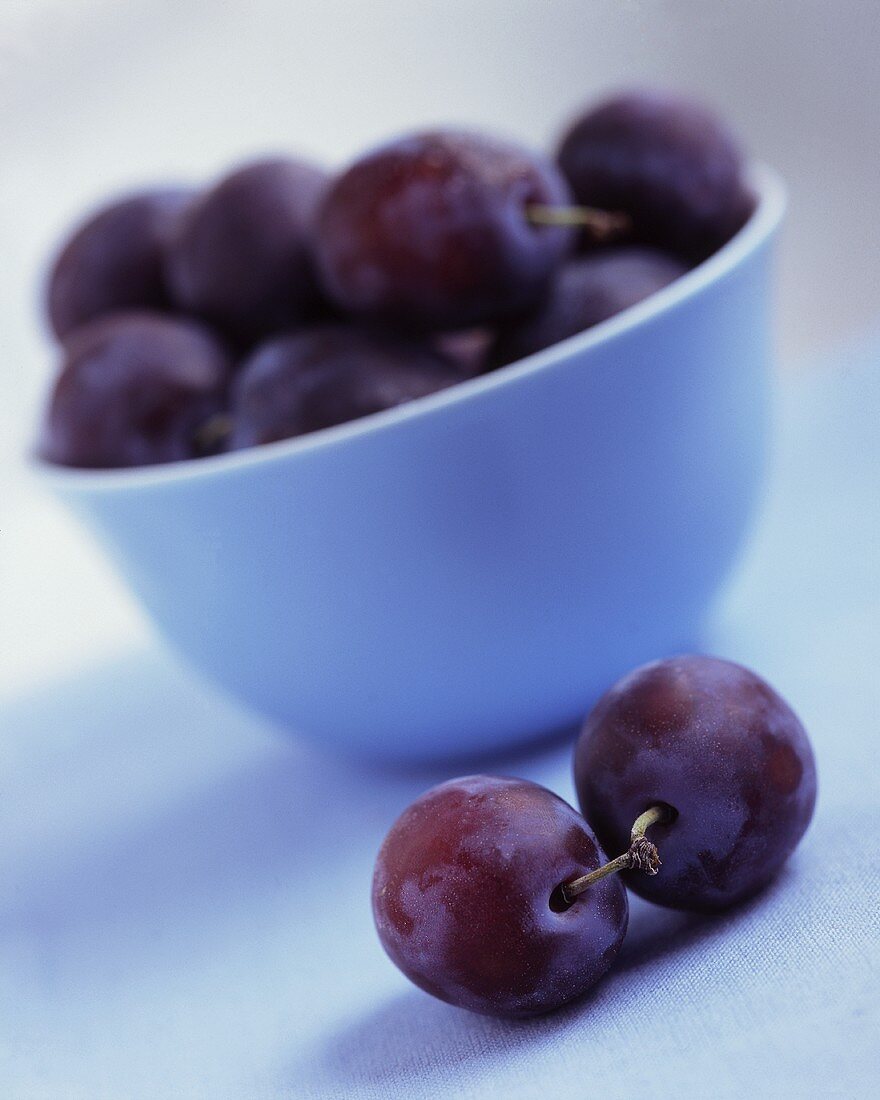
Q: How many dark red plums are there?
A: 9